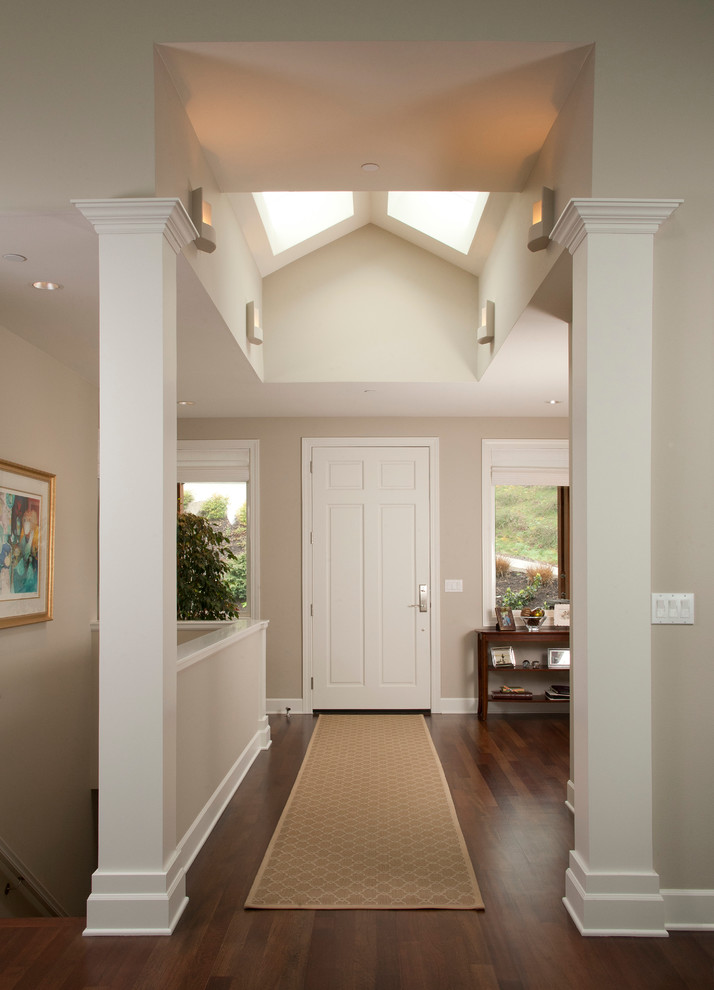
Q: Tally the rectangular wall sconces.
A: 4